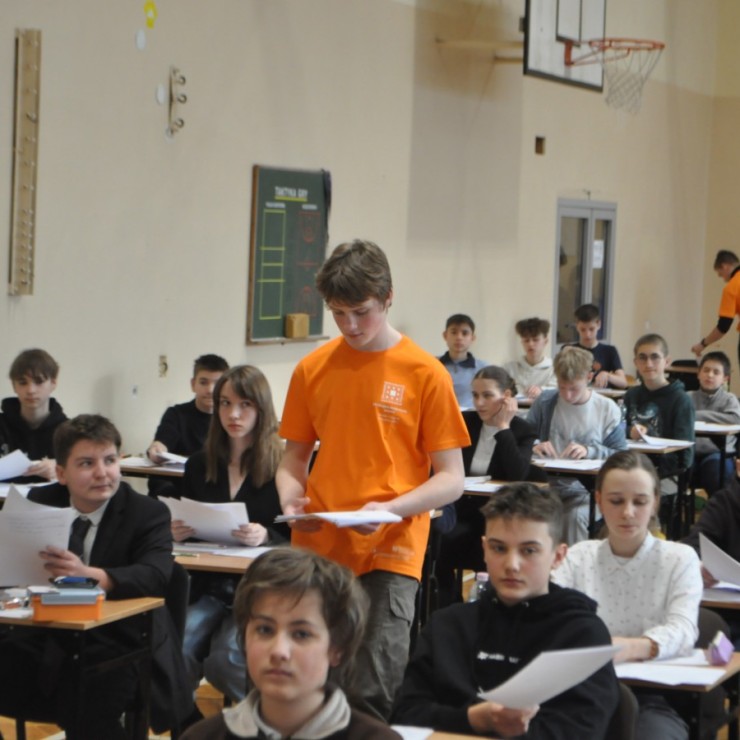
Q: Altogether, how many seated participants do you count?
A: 15